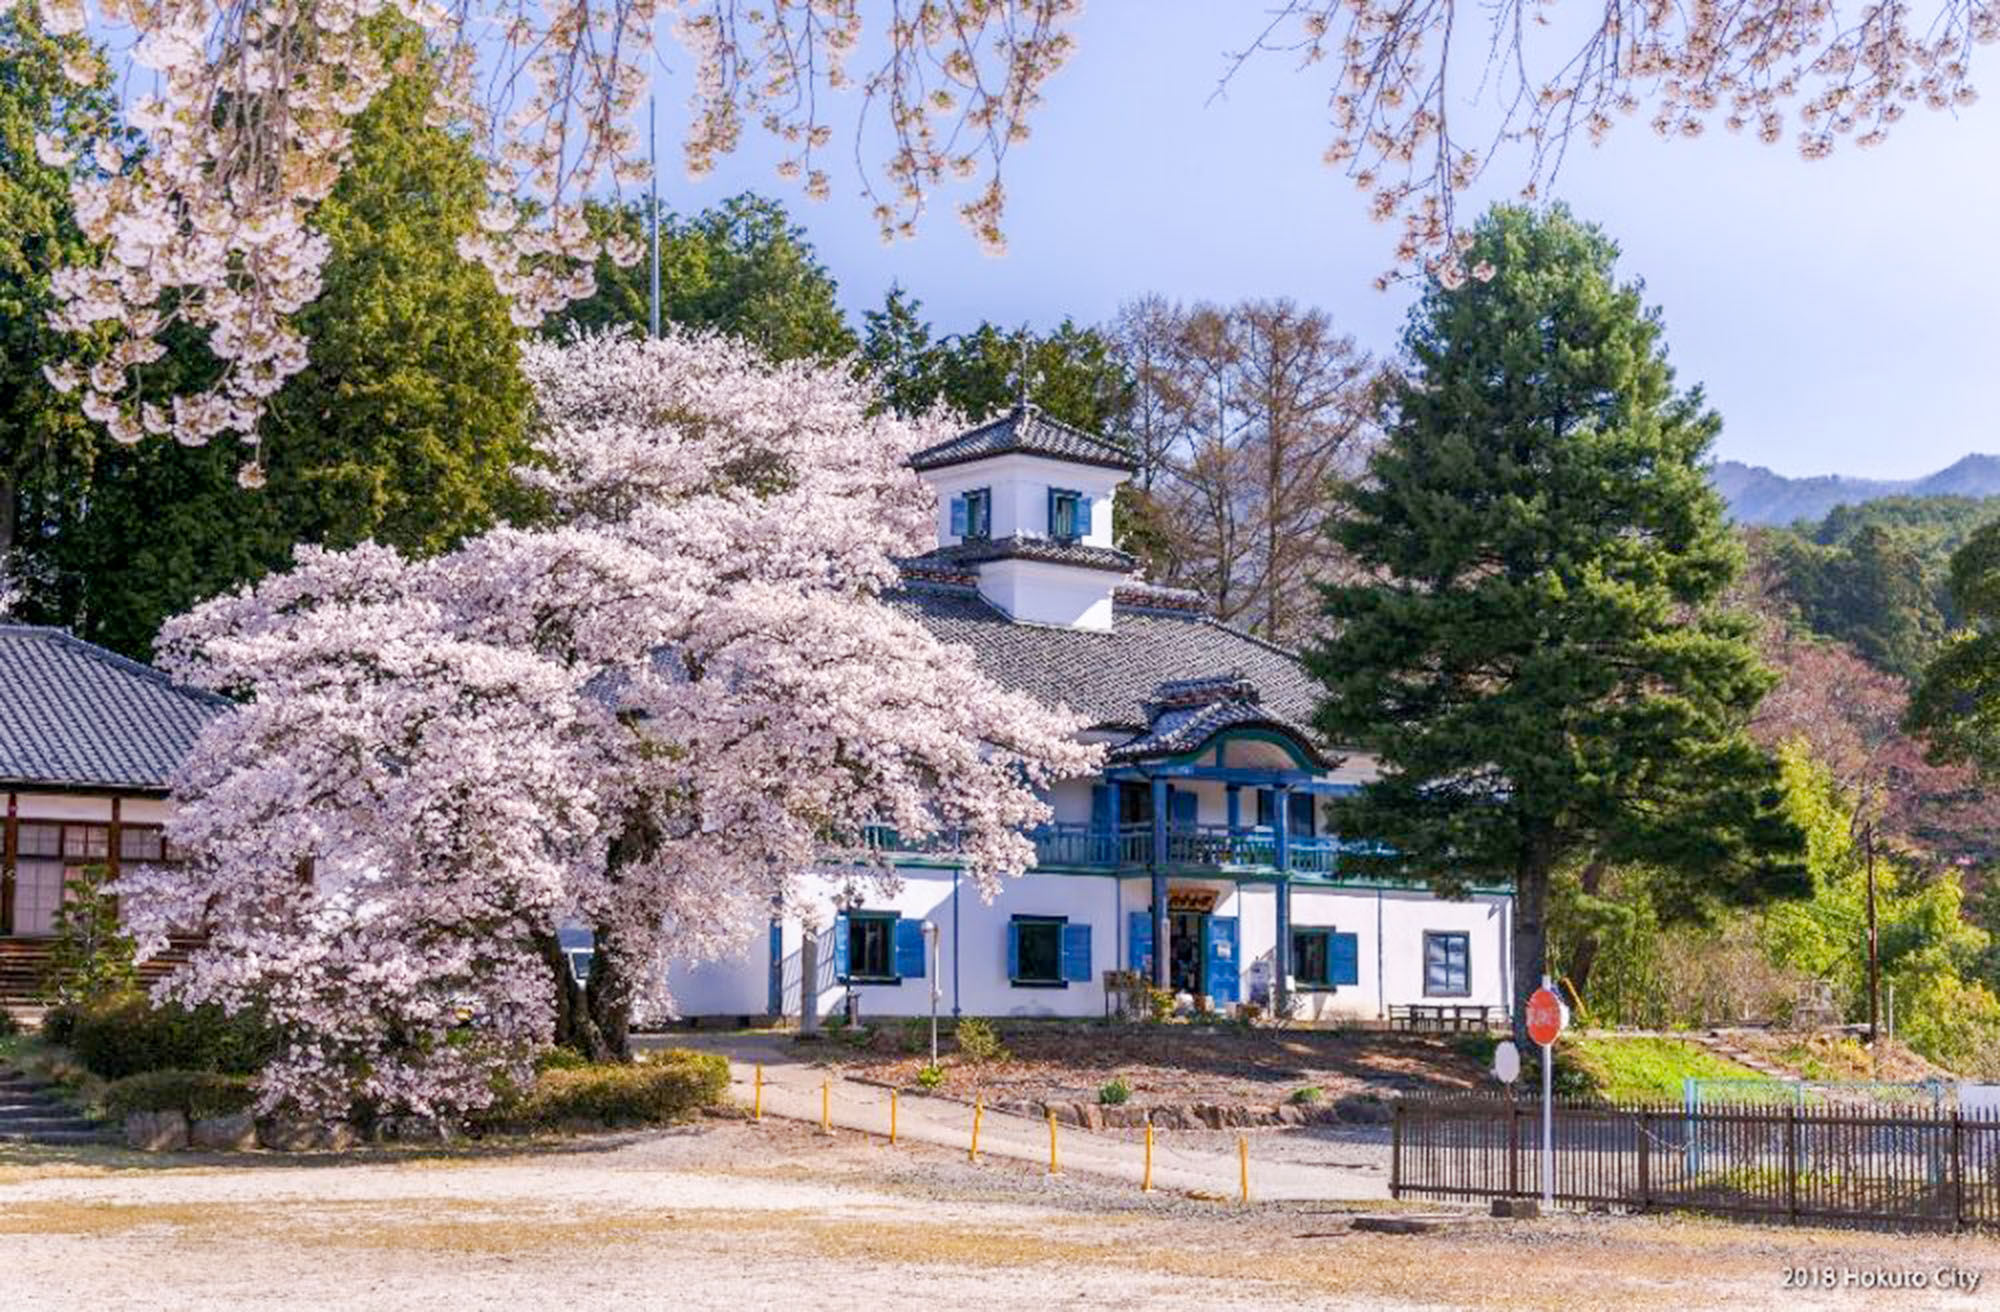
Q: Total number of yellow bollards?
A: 7